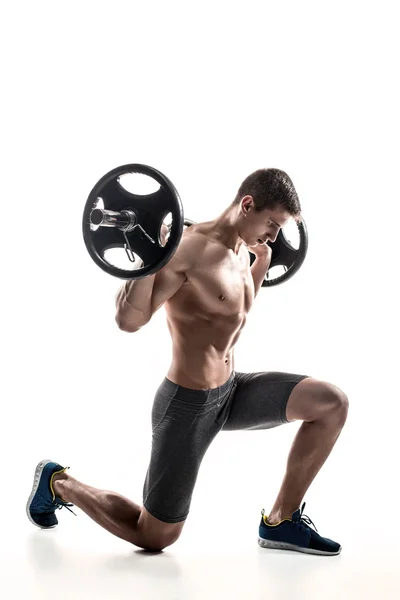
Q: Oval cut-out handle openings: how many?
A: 6